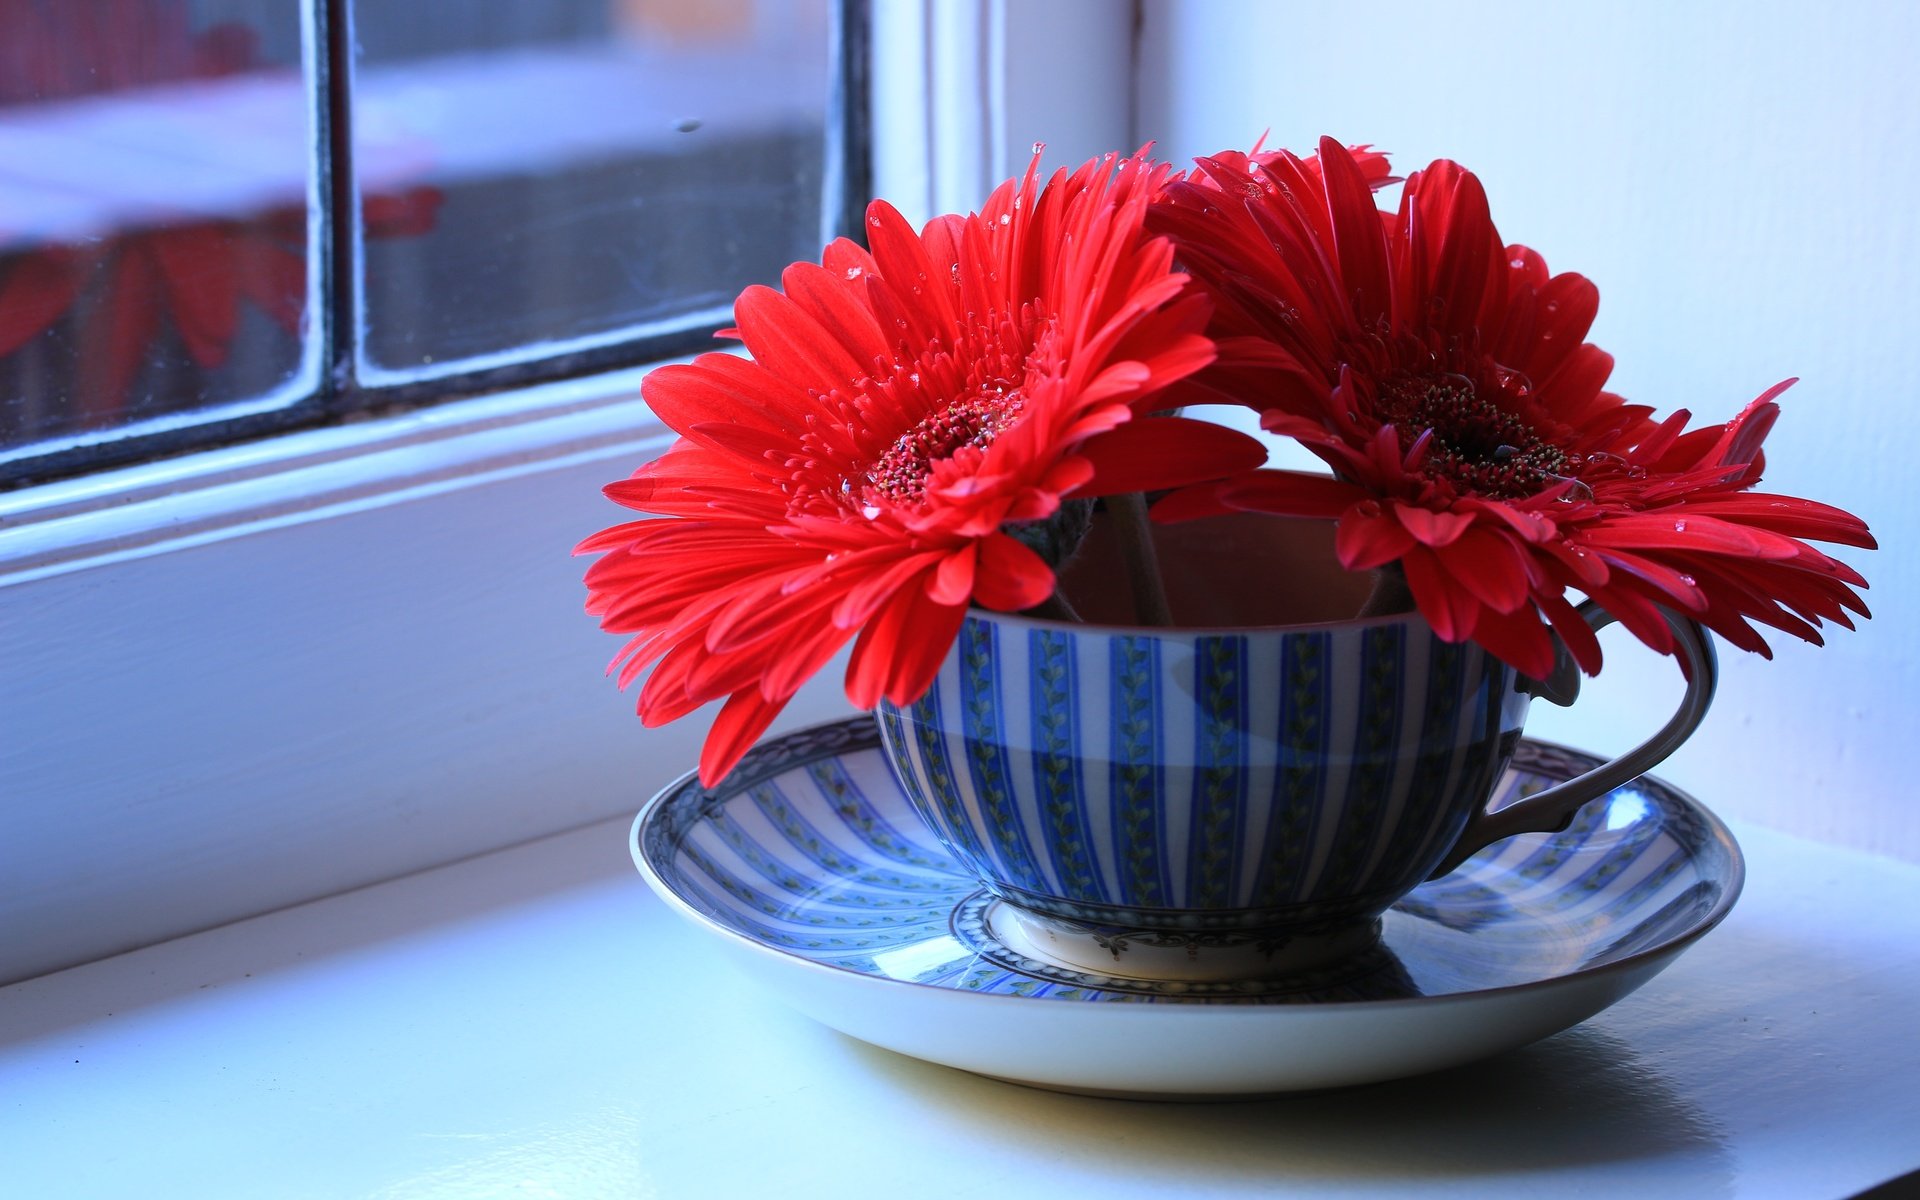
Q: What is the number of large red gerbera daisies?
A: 2